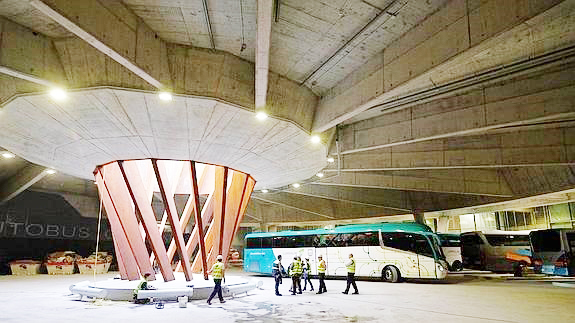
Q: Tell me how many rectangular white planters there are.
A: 3